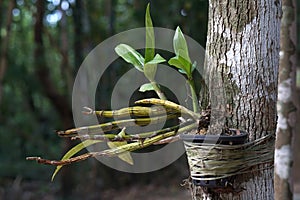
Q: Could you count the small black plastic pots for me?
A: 1